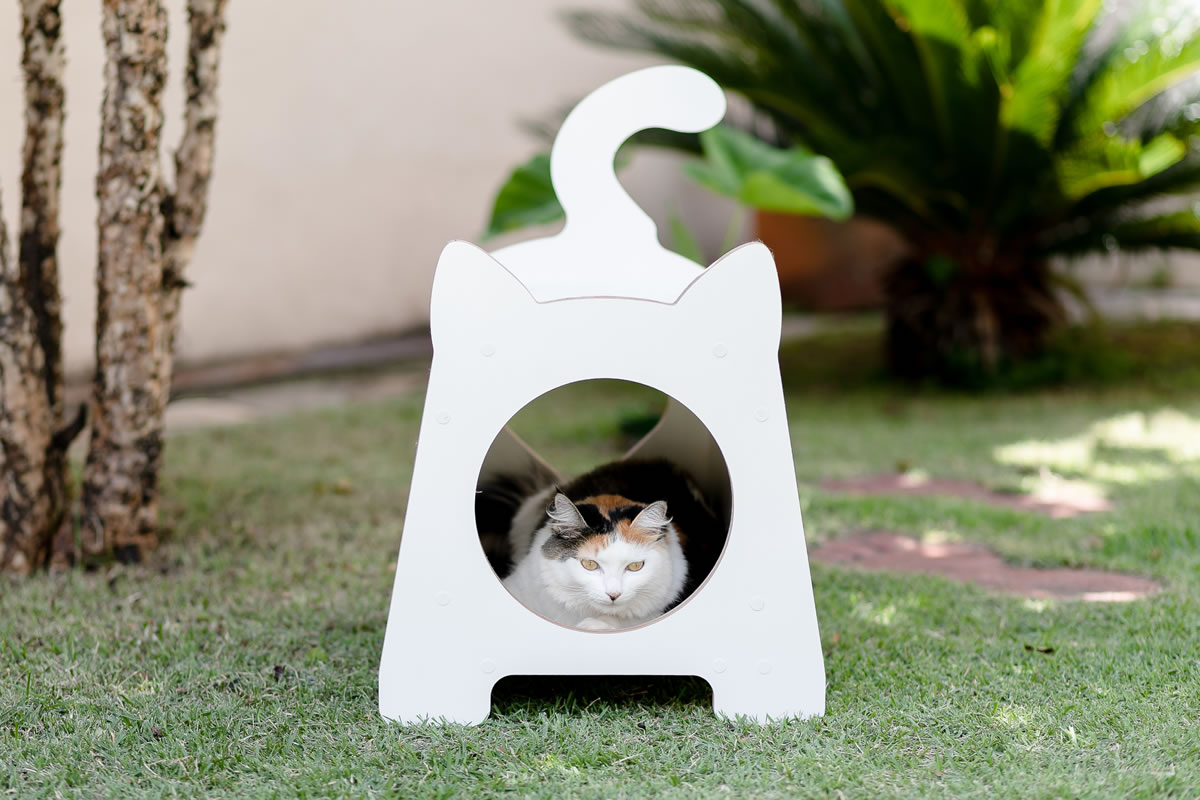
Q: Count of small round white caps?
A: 9